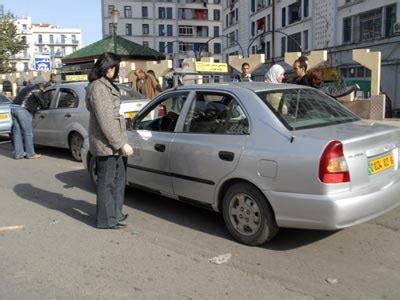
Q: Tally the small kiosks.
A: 1